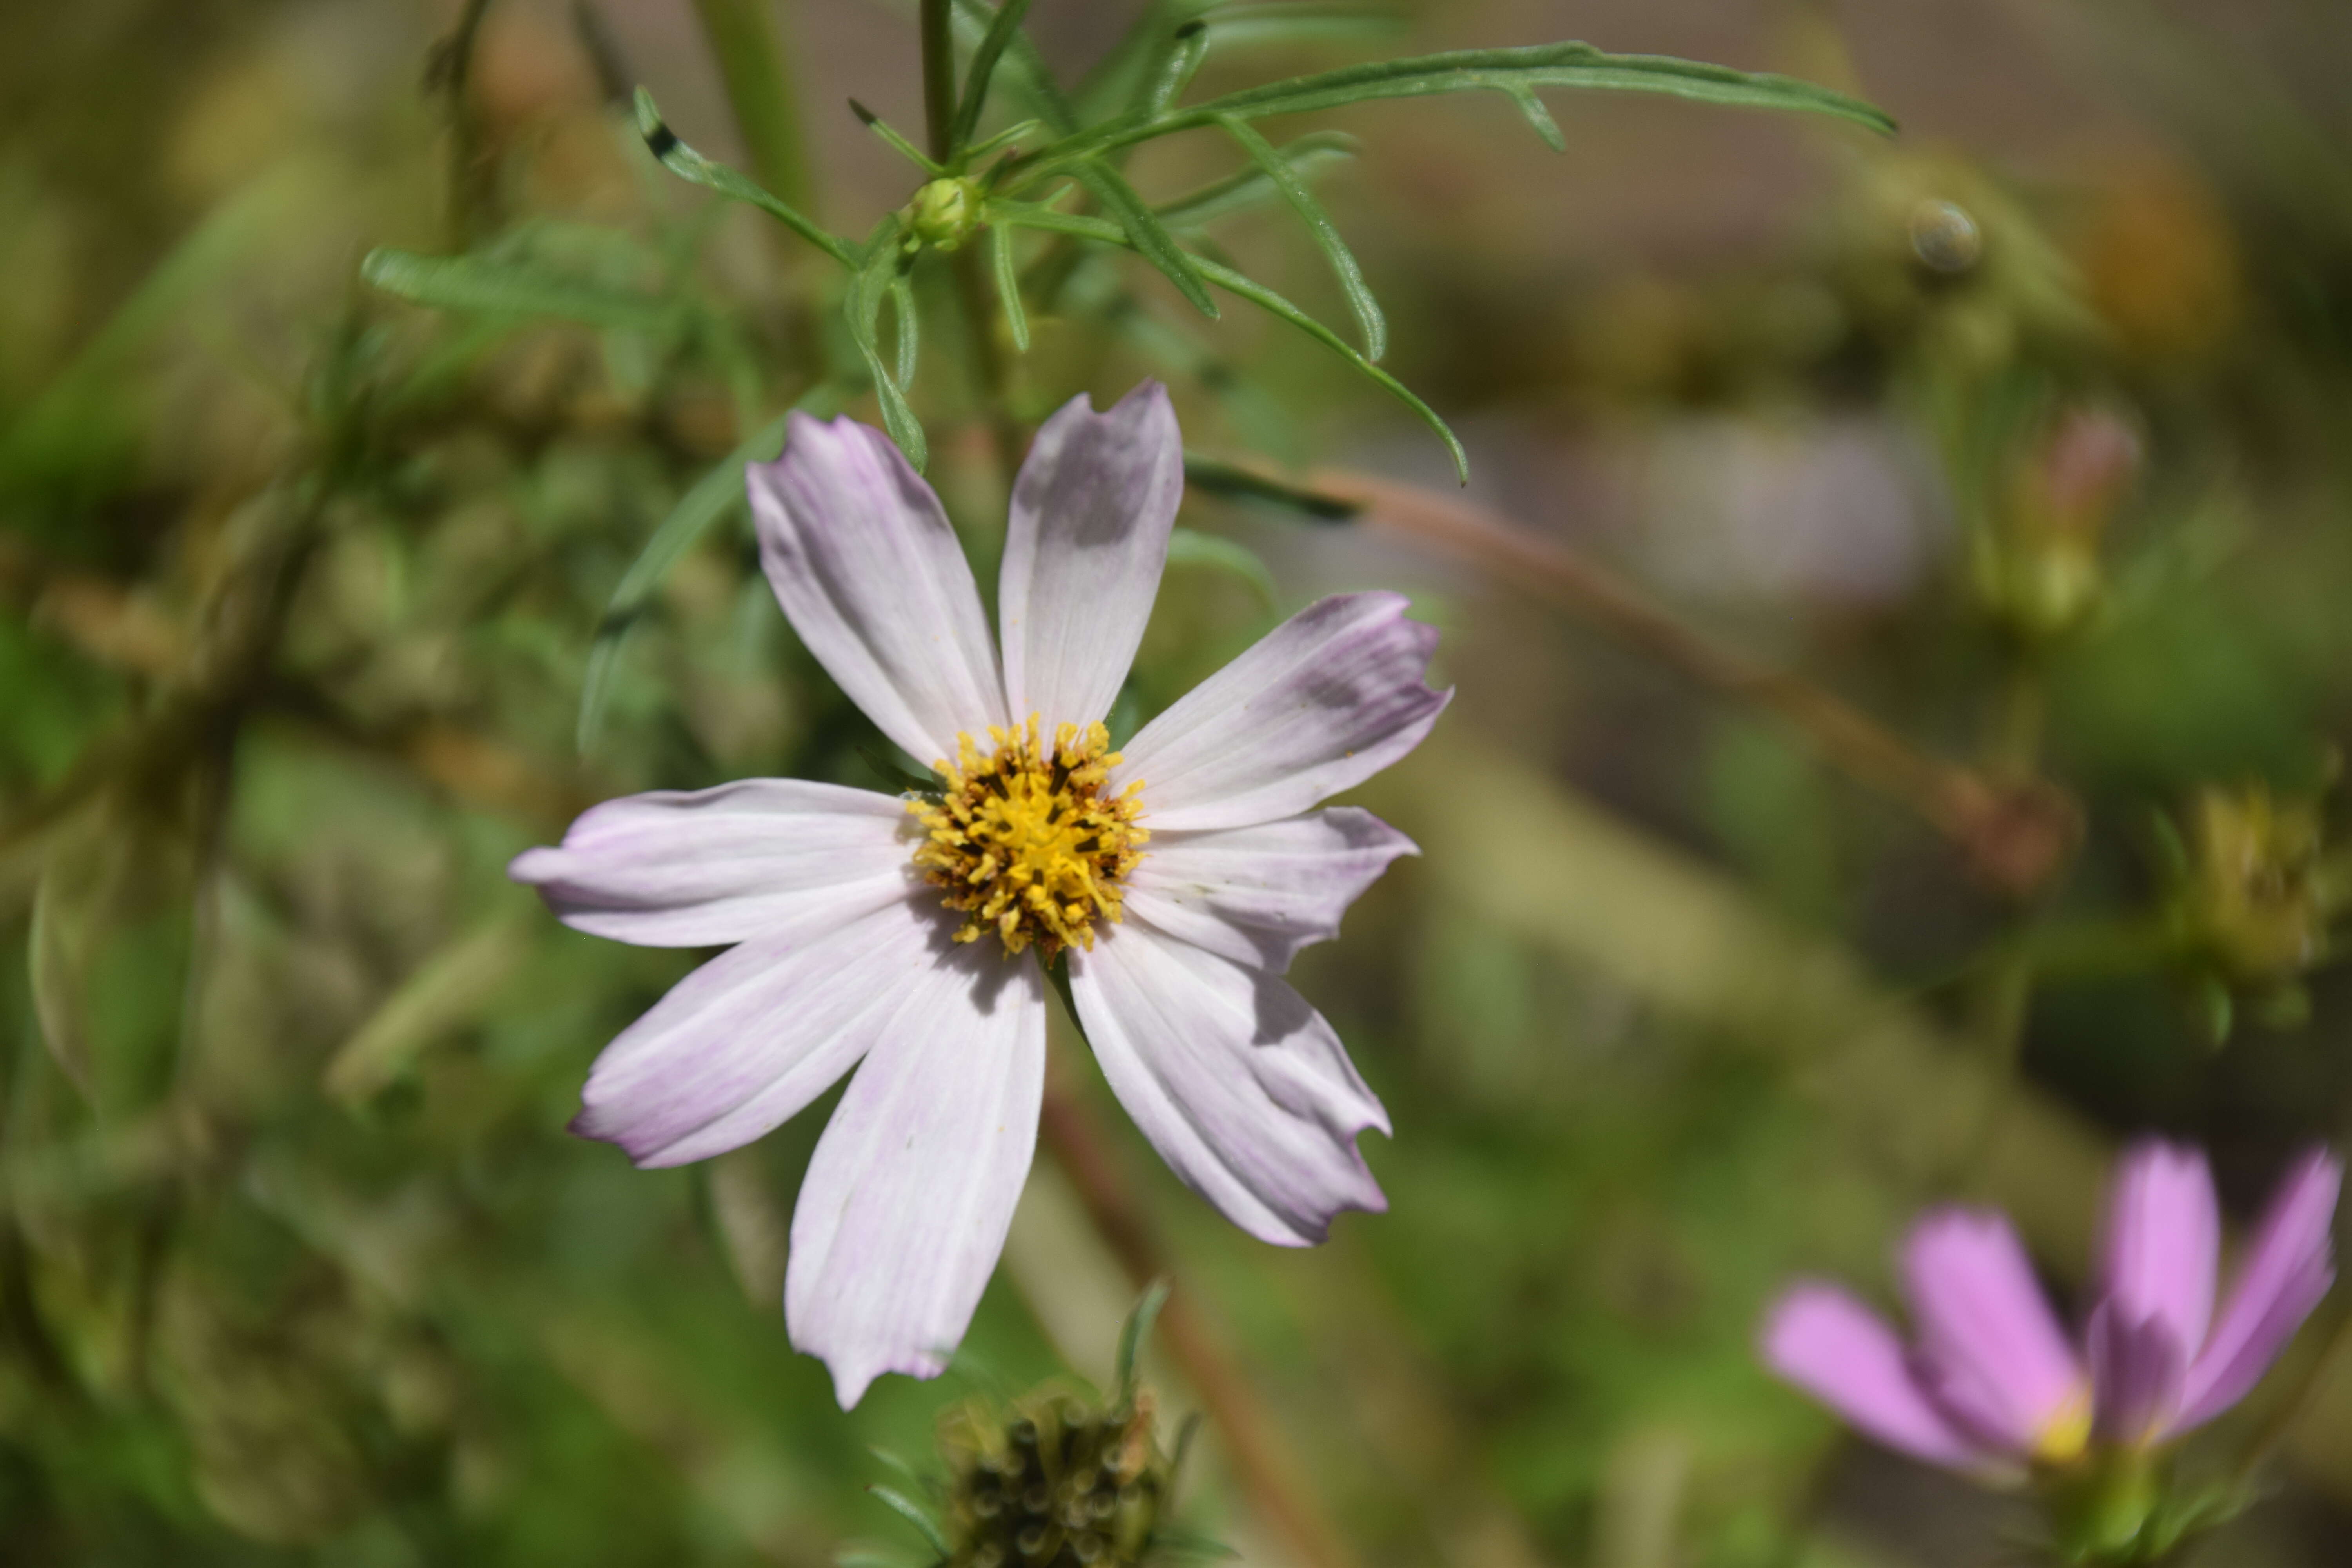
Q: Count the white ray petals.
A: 8